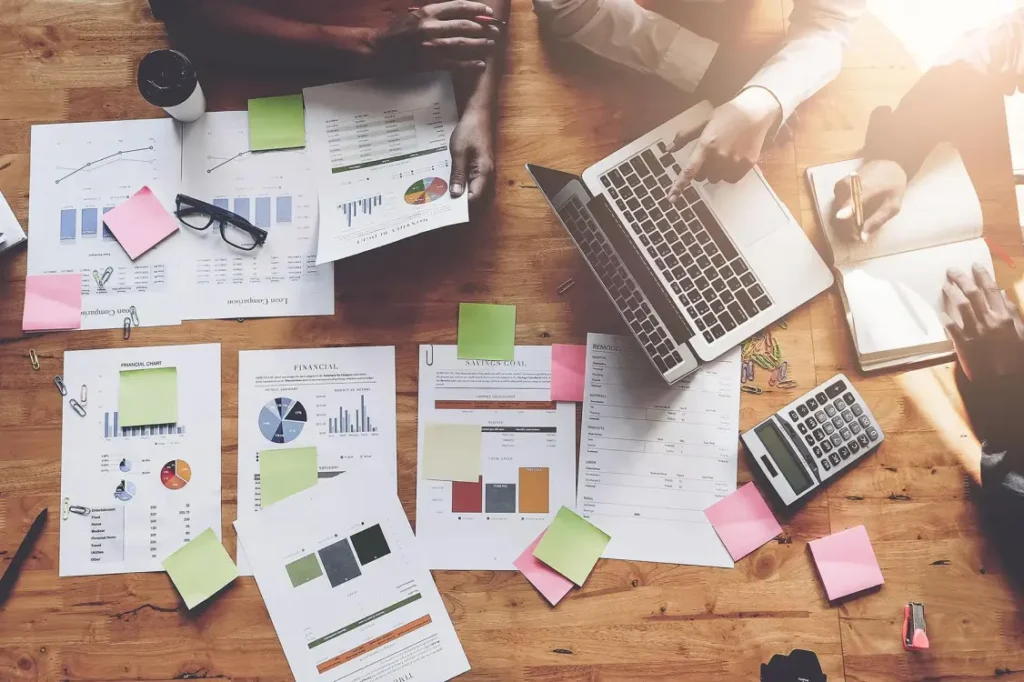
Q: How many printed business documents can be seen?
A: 8